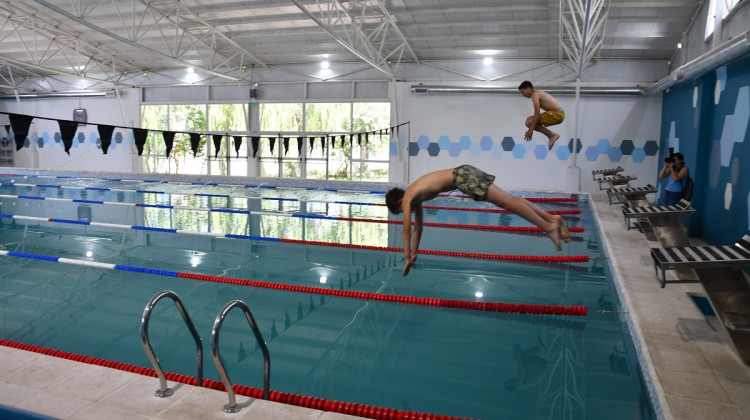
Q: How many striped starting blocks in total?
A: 5